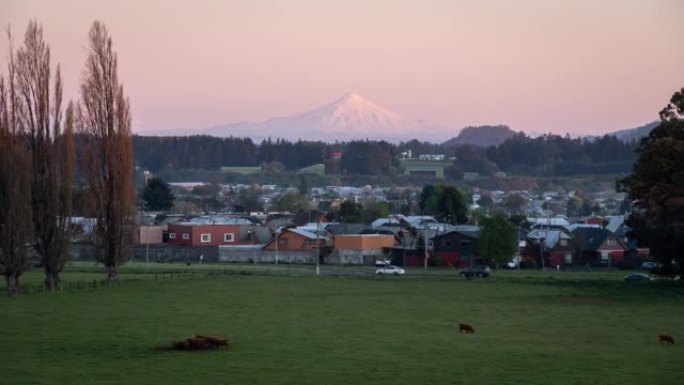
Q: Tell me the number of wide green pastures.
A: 1